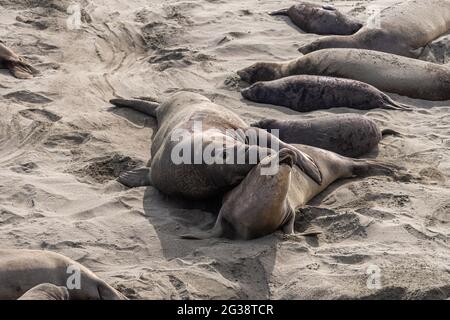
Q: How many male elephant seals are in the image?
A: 1